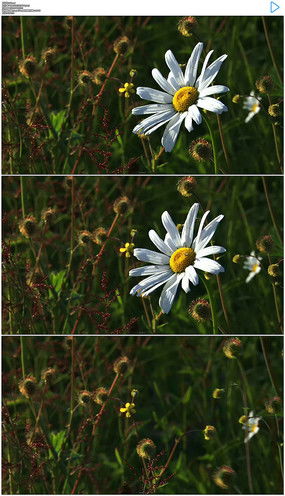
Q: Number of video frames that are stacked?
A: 3